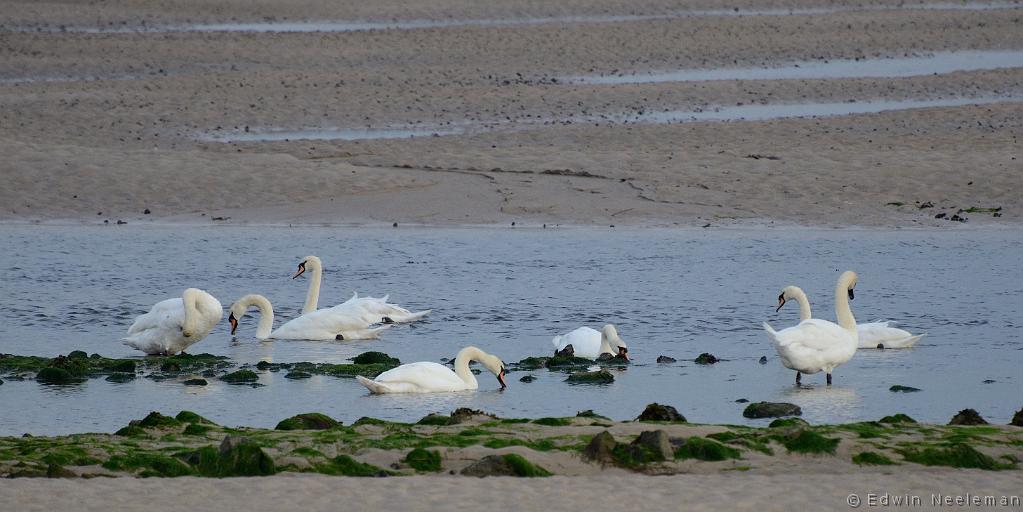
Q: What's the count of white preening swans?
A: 1